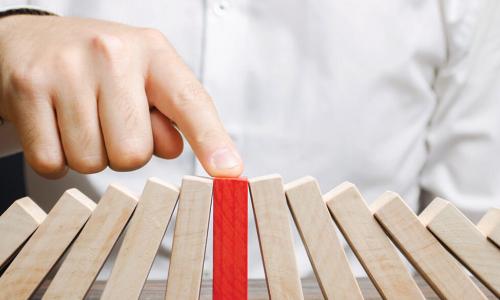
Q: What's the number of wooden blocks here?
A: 12